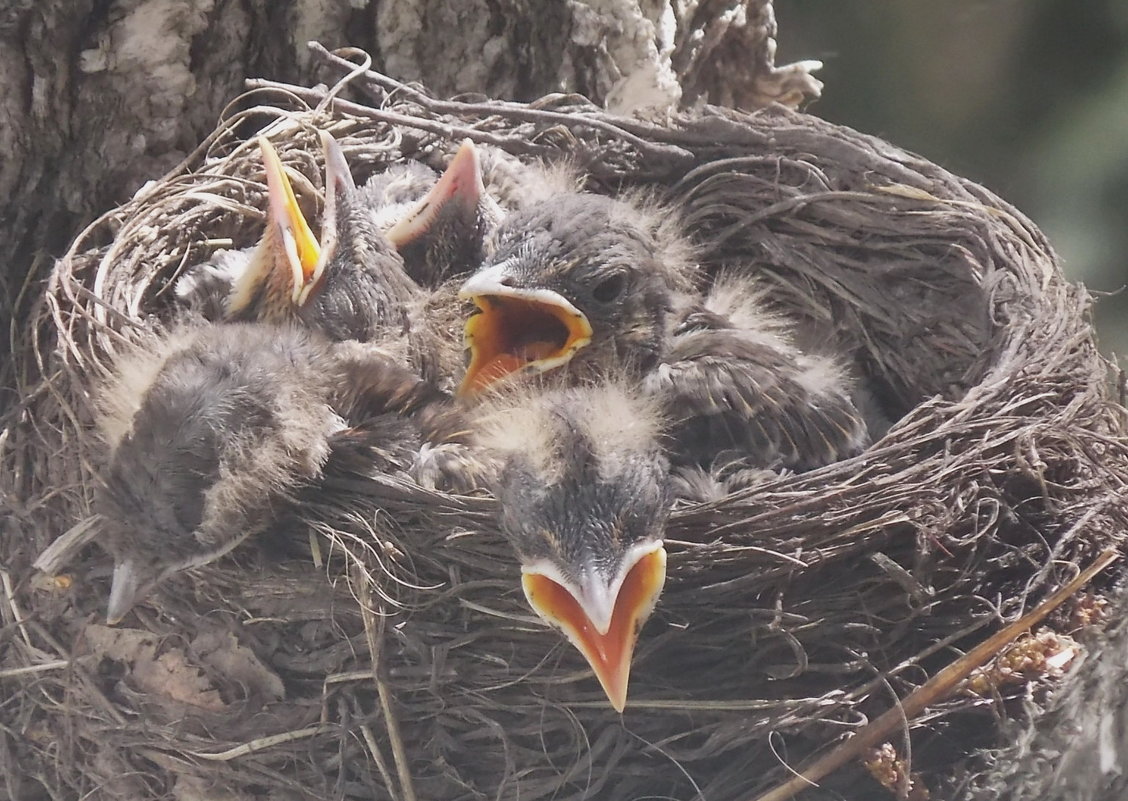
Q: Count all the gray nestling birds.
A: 5